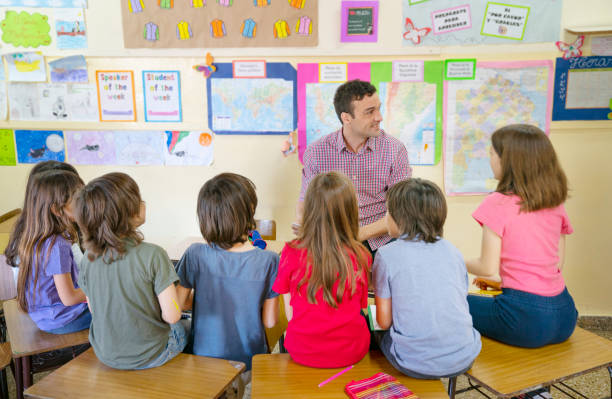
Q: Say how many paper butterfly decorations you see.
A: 4